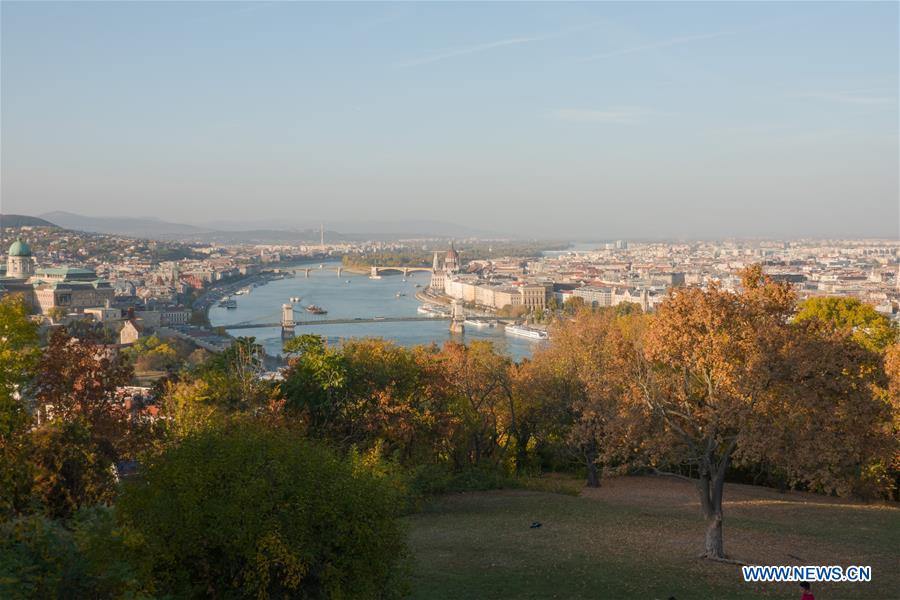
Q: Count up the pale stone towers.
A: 2